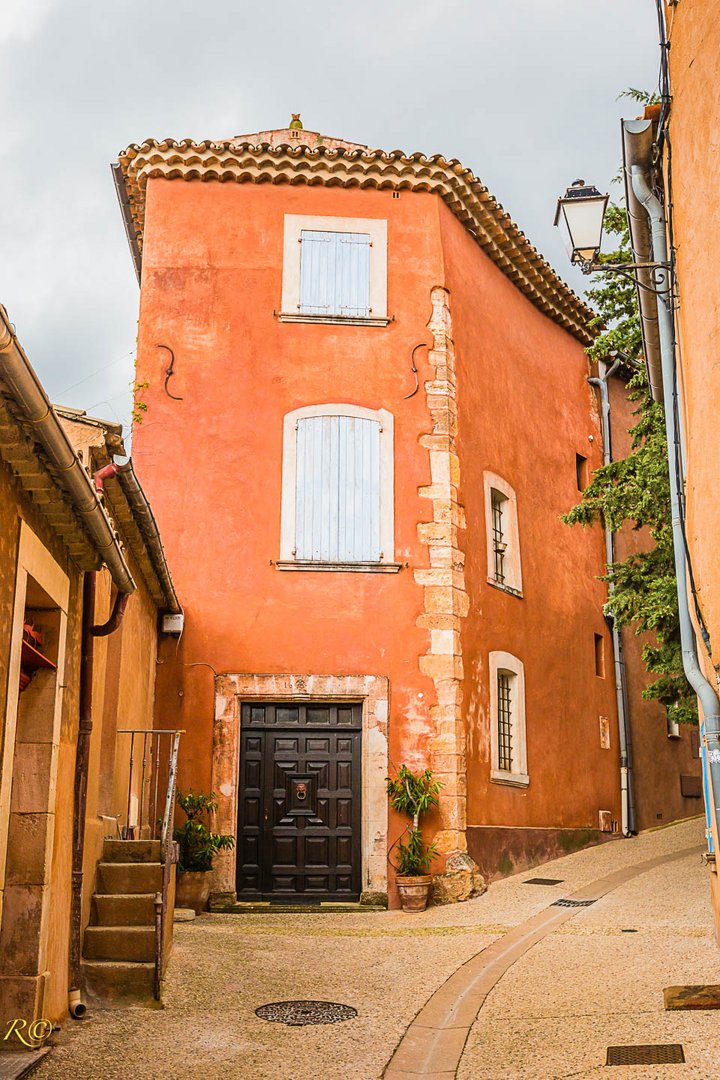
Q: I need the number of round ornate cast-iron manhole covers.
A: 1